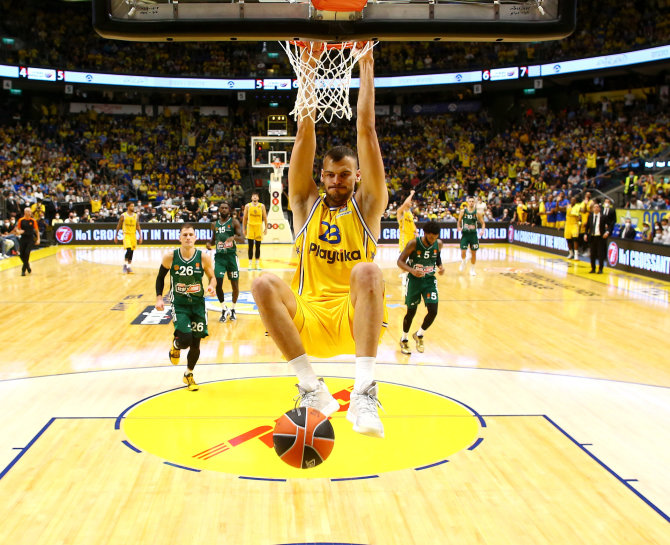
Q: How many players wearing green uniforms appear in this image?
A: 4